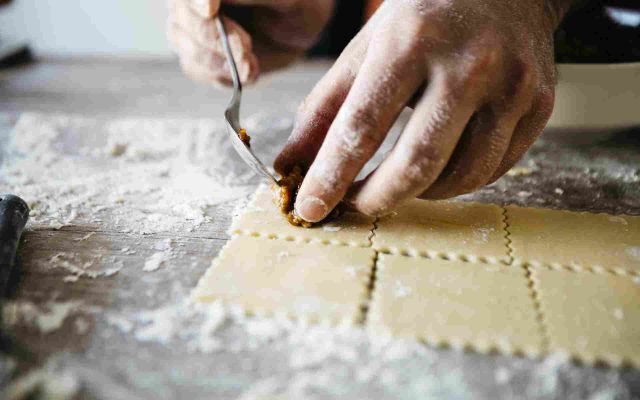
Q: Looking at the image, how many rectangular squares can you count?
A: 6